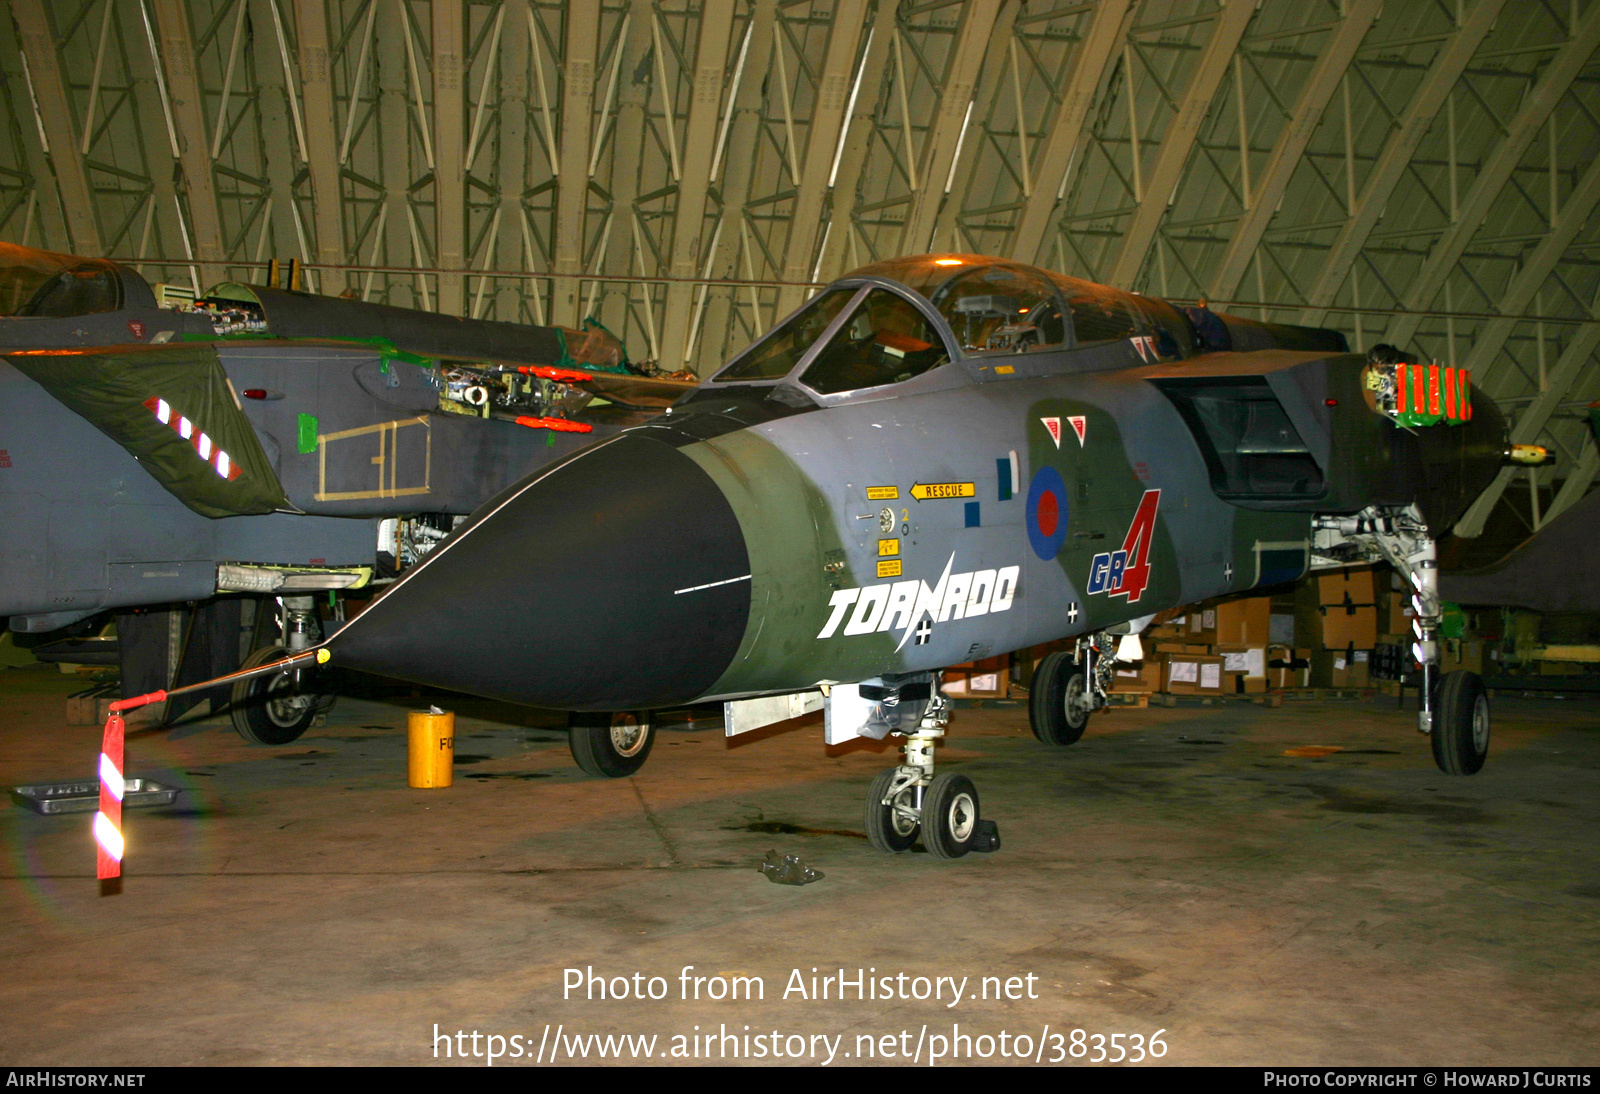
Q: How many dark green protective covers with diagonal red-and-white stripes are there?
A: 1